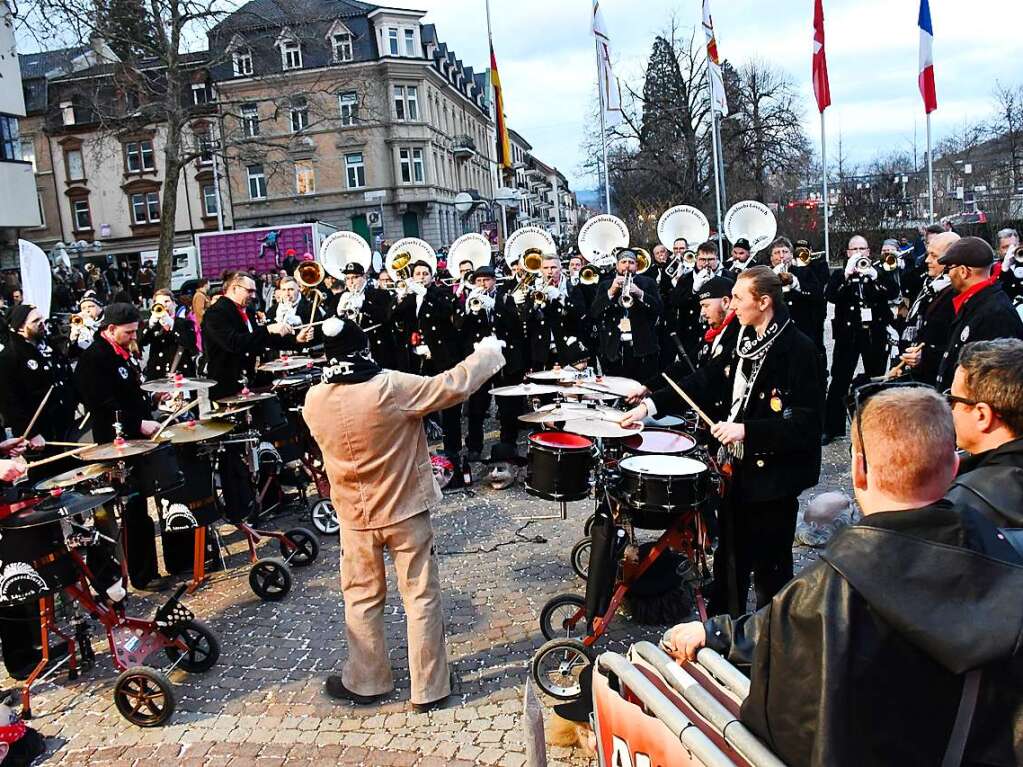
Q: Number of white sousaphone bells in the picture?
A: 7